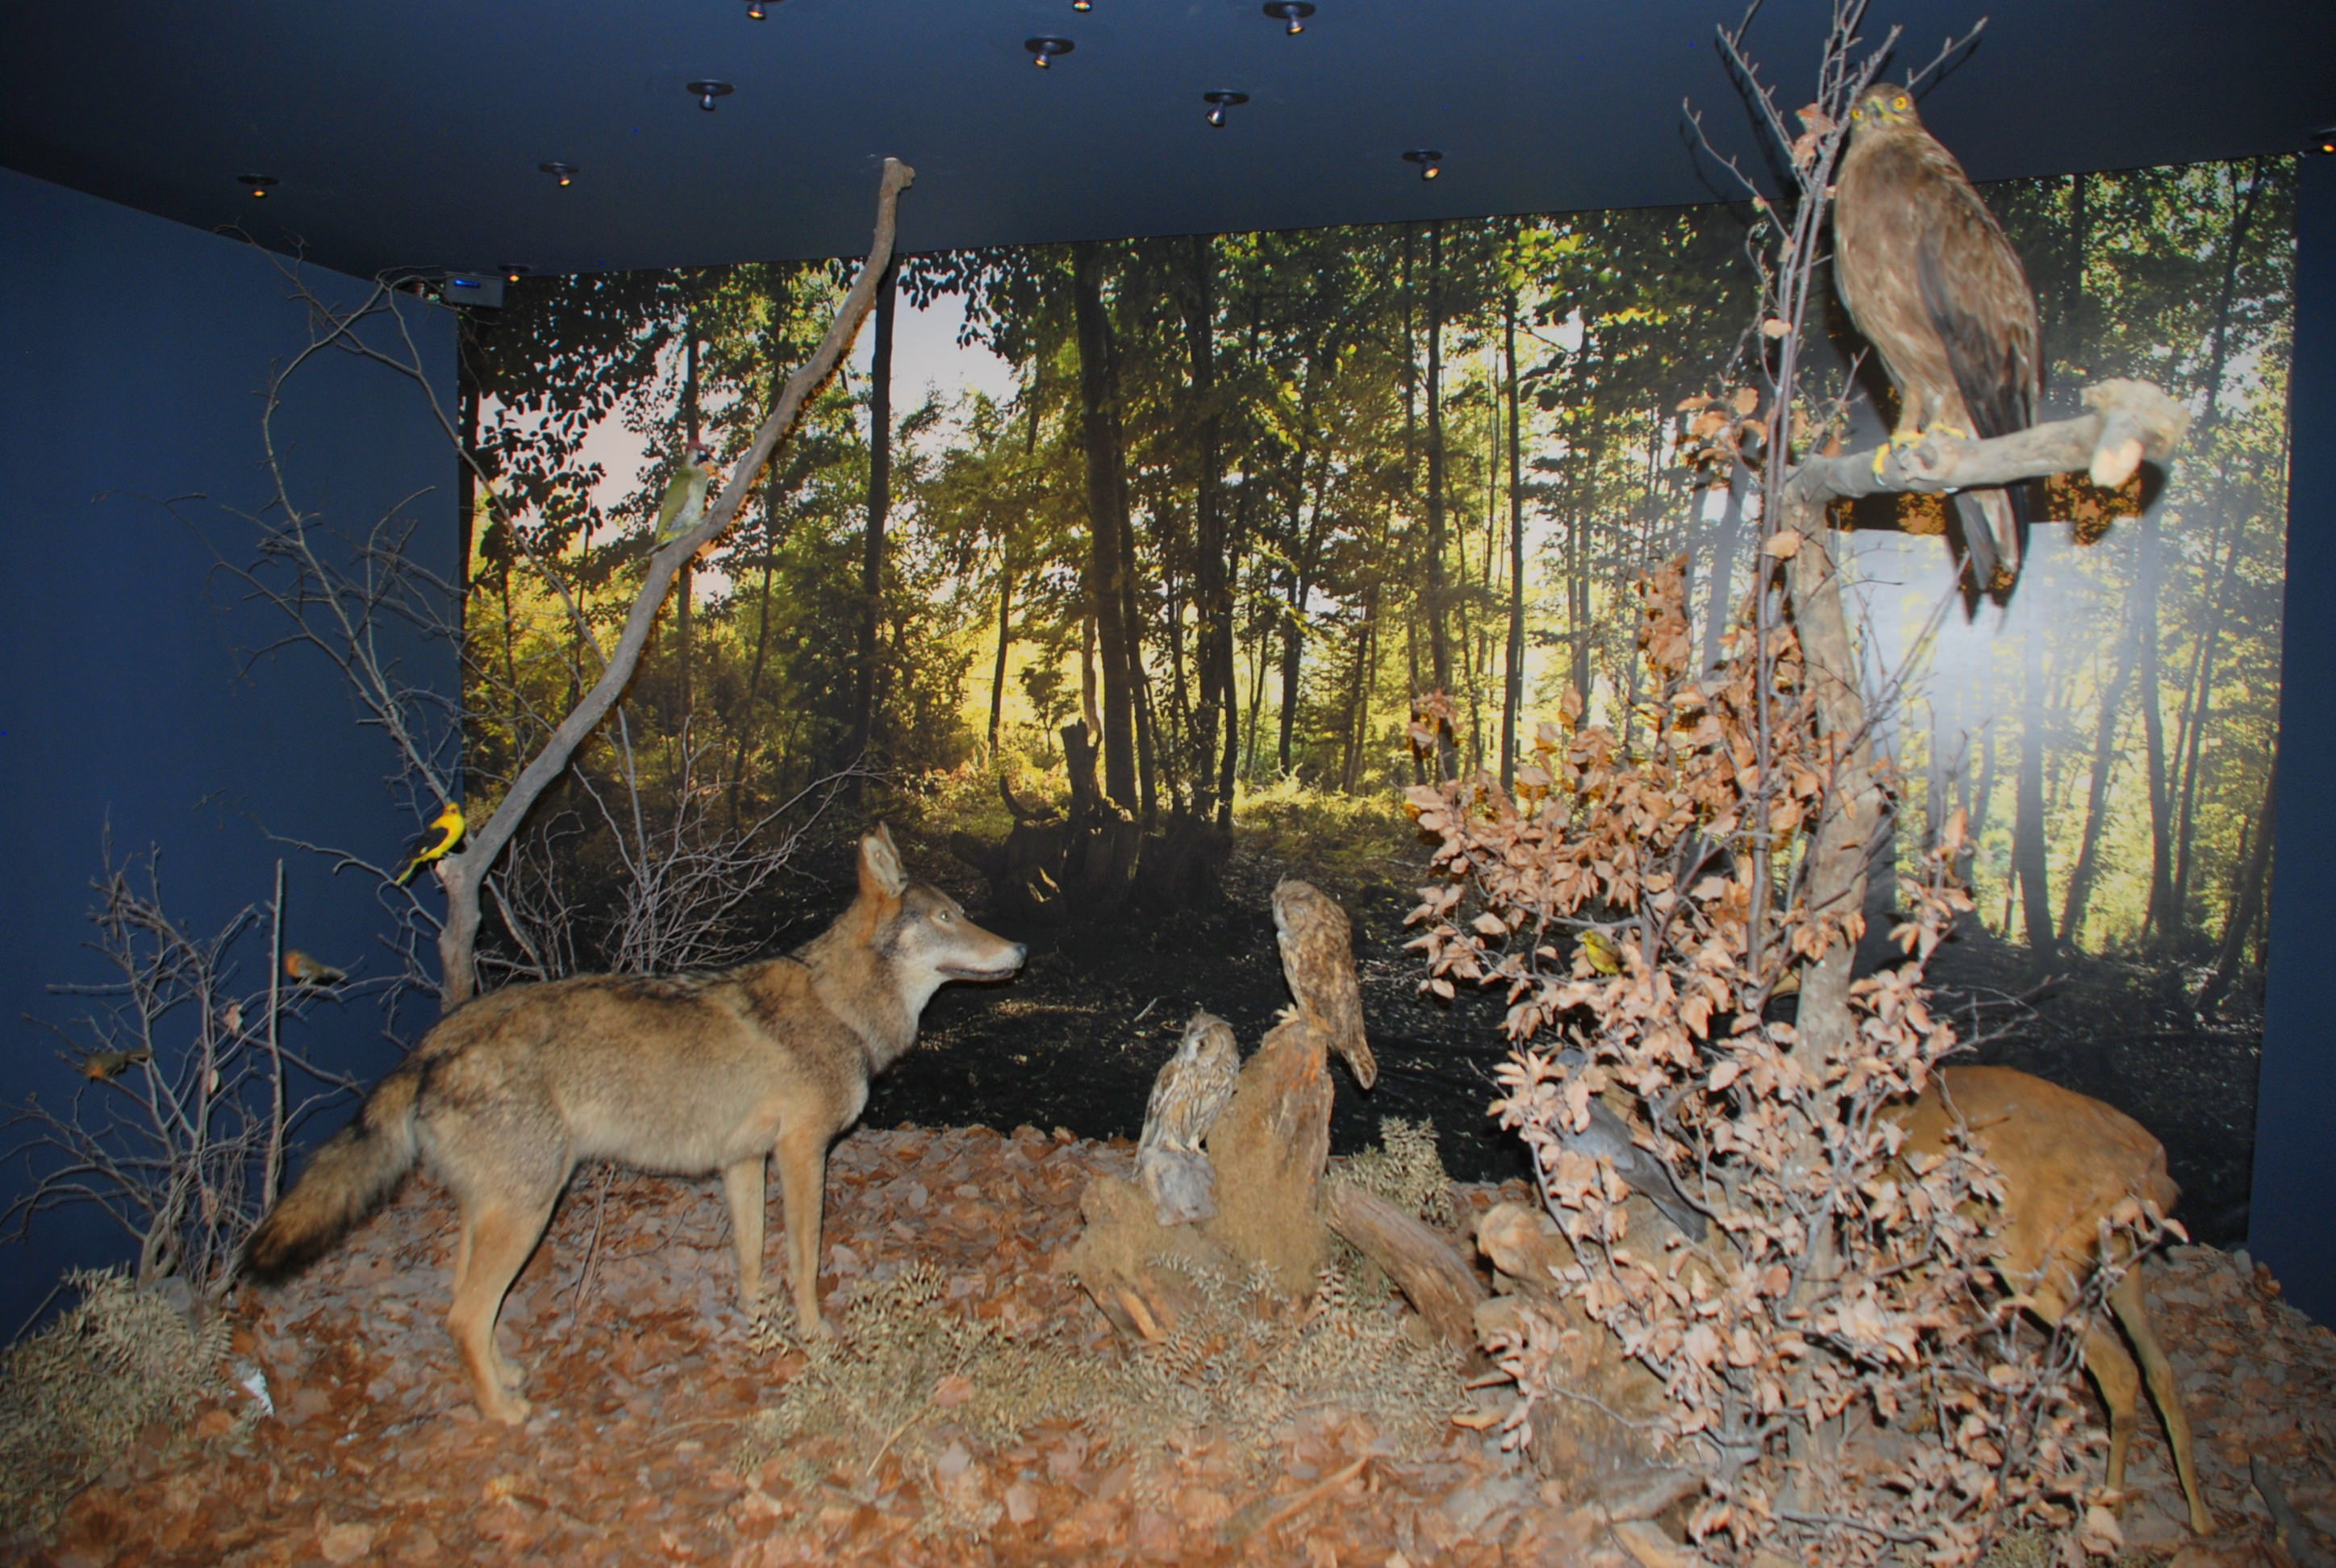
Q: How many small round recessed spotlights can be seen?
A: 11